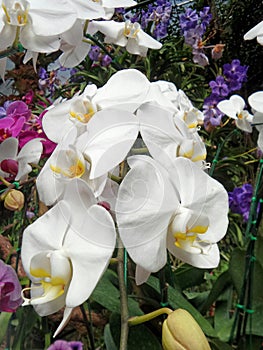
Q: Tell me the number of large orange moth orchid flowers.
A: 0